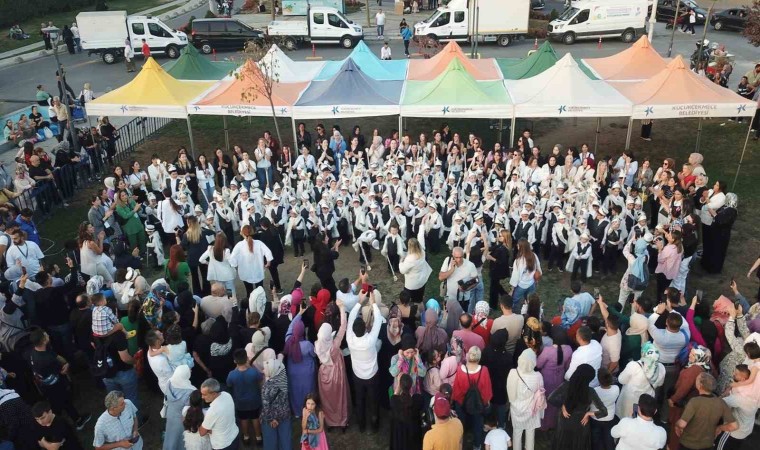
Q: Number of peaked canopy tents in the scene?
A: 12